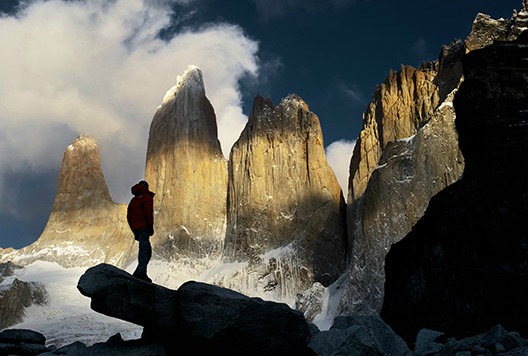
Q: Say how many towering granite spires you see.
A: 3